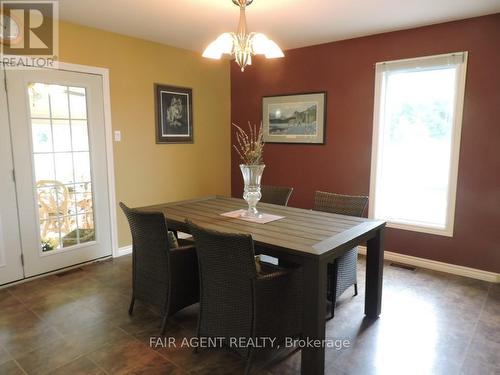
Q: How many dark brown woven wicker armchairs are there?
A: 4